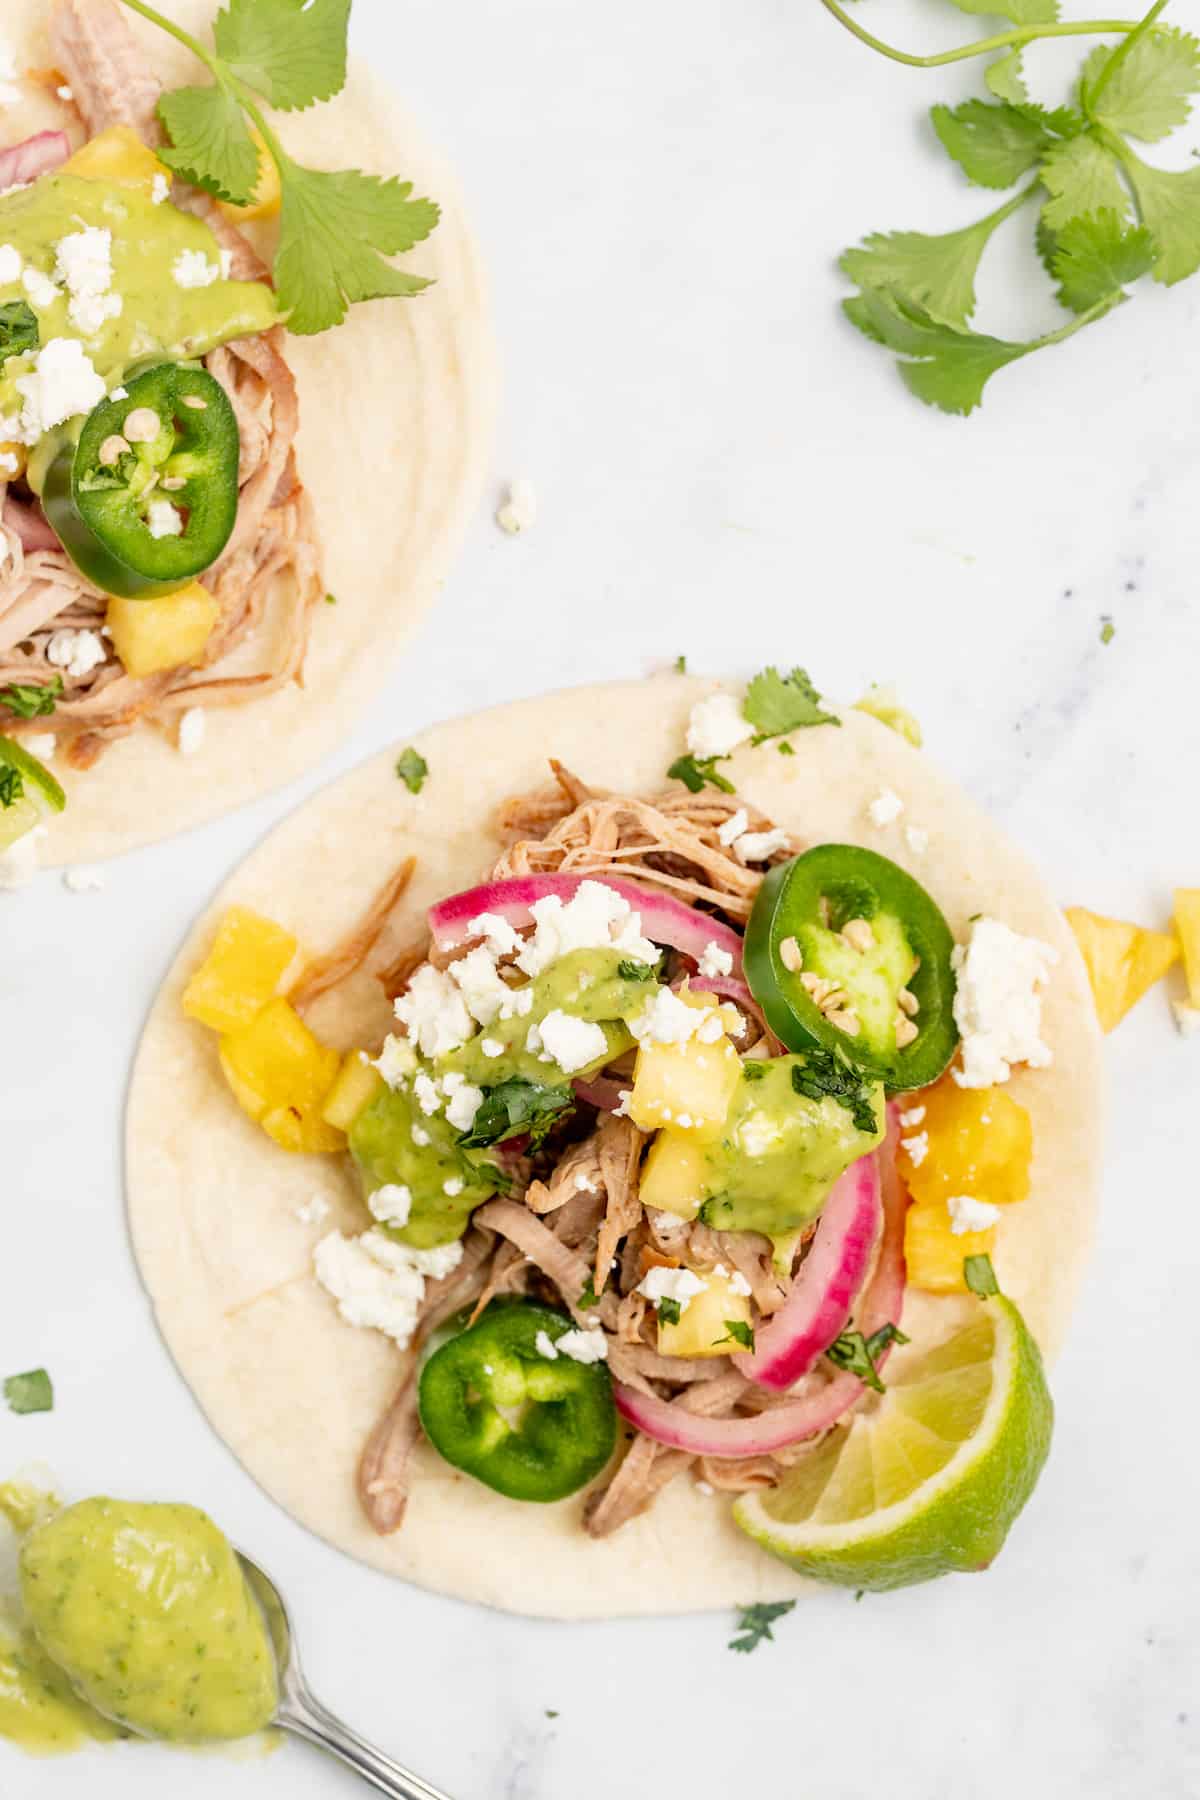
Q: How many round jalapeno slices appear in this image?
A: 3